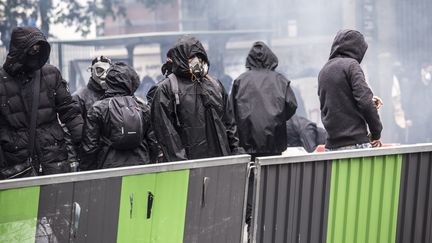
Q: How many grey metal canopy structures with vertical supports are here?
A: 1